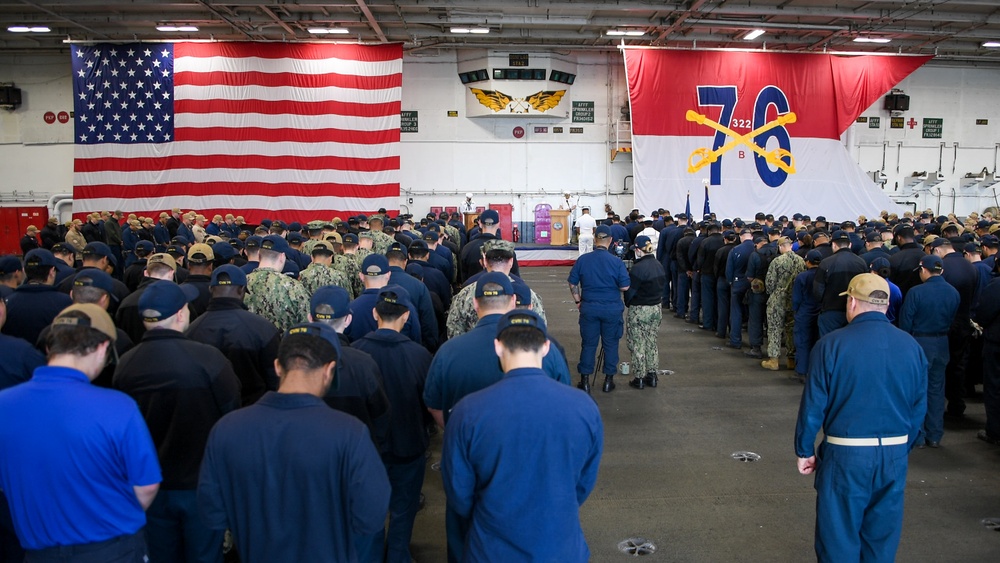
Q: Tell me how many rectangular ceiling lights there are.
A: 8